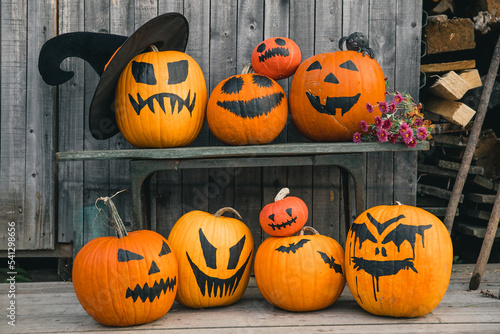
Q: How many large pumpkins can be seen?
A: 7